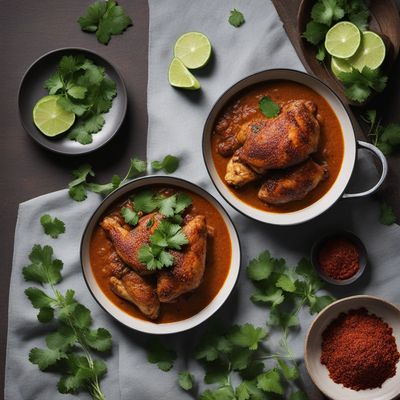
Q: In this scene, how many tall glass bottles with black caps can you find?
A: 0